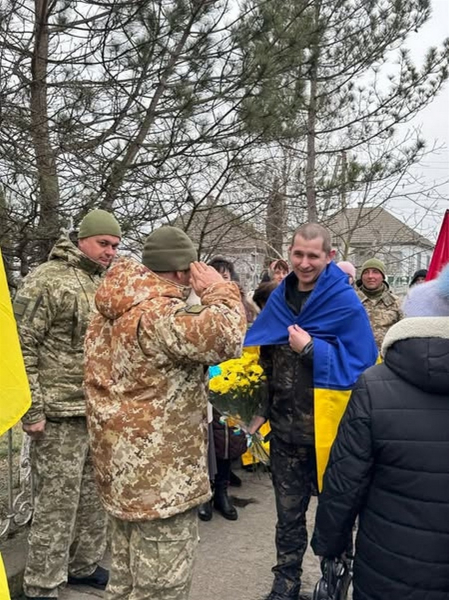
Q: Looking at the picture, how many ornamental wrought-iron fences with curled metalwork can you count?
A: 1